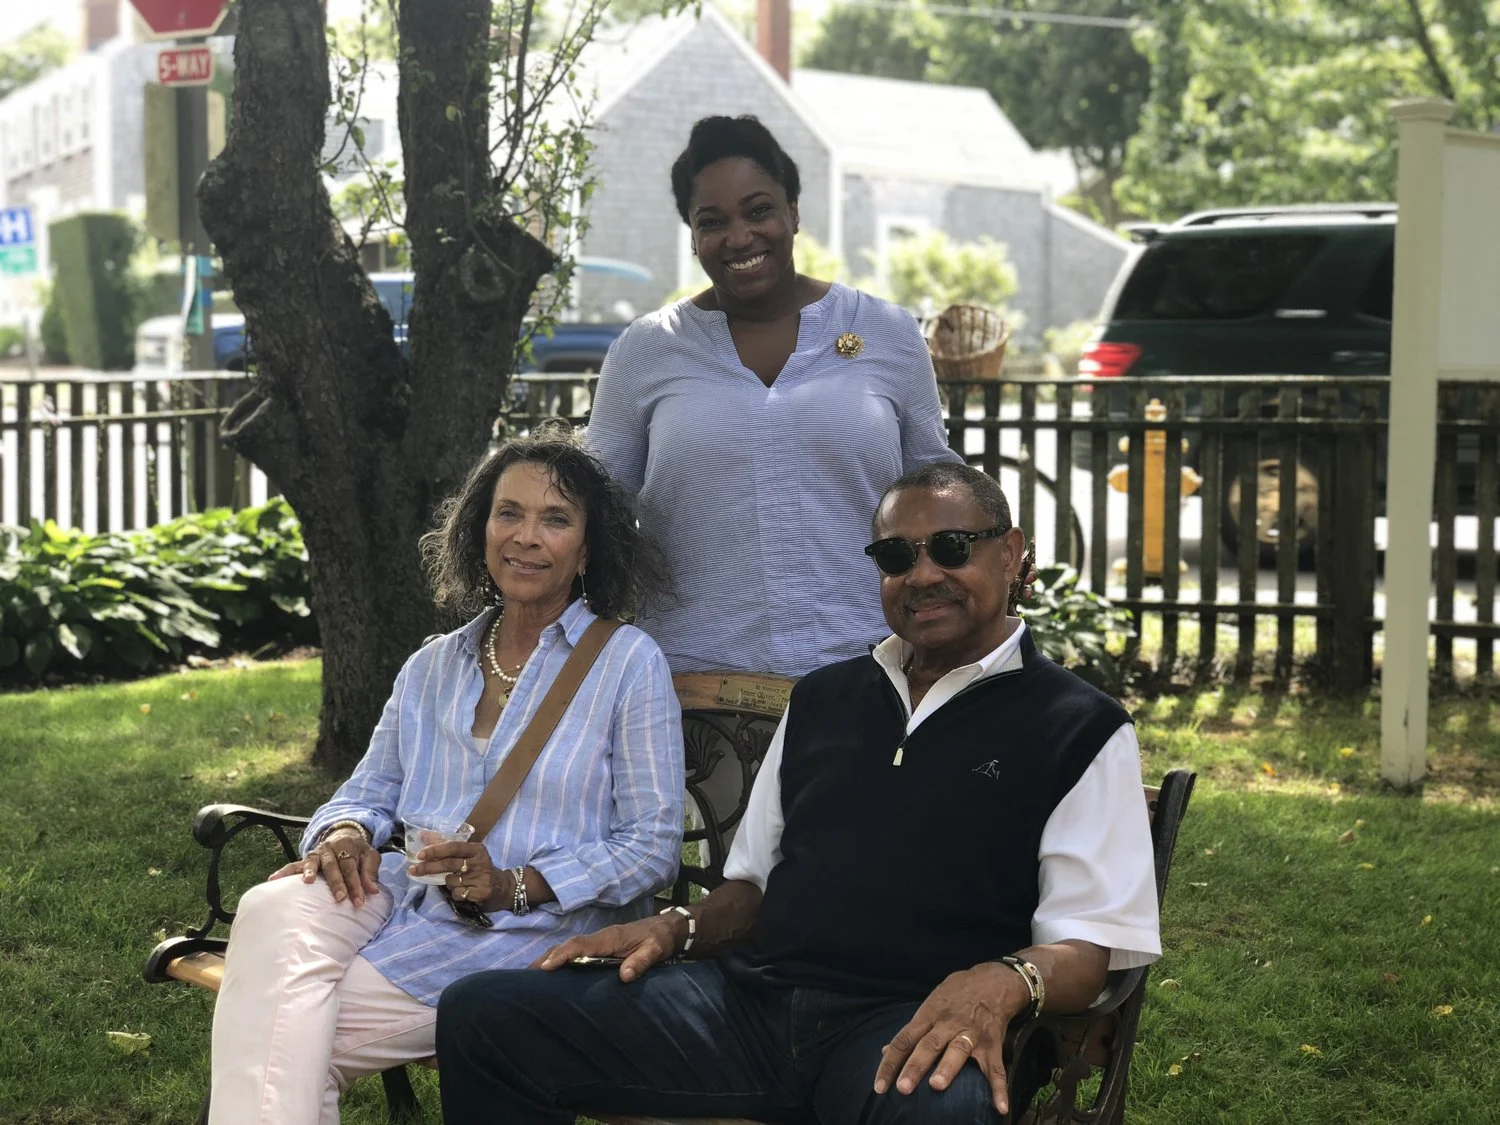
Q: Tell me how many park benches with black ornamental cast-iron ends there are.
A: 1